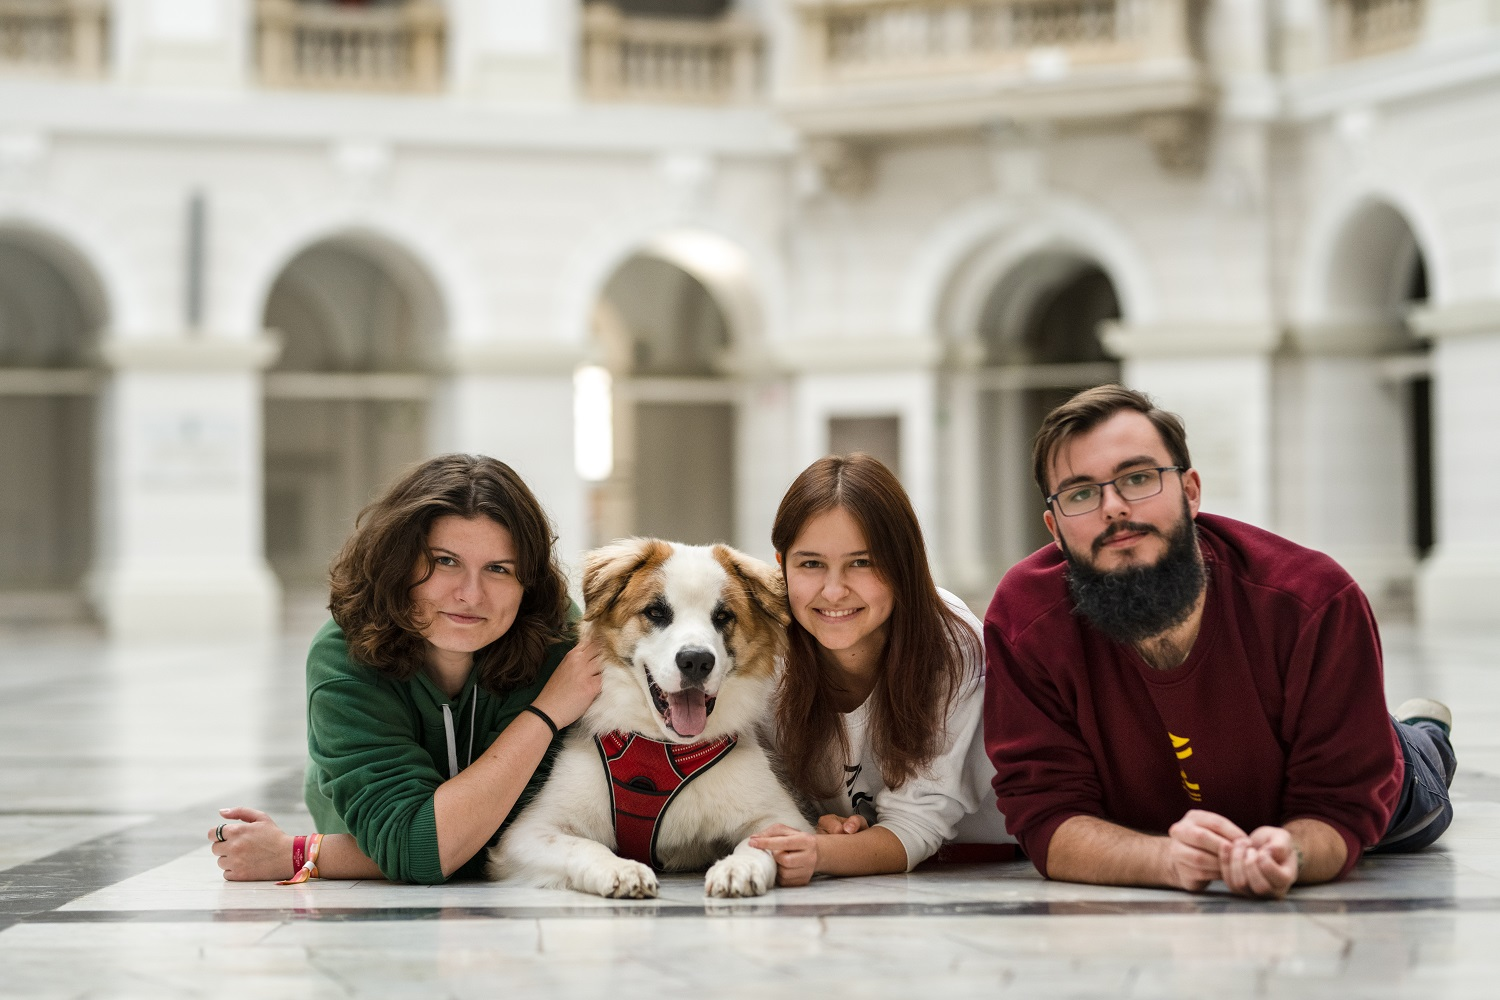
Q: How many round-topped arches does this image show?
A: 5